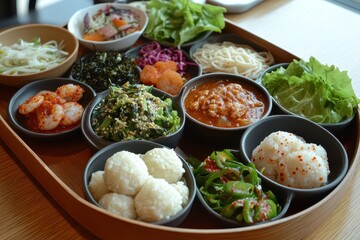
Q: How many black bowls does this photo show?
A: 11